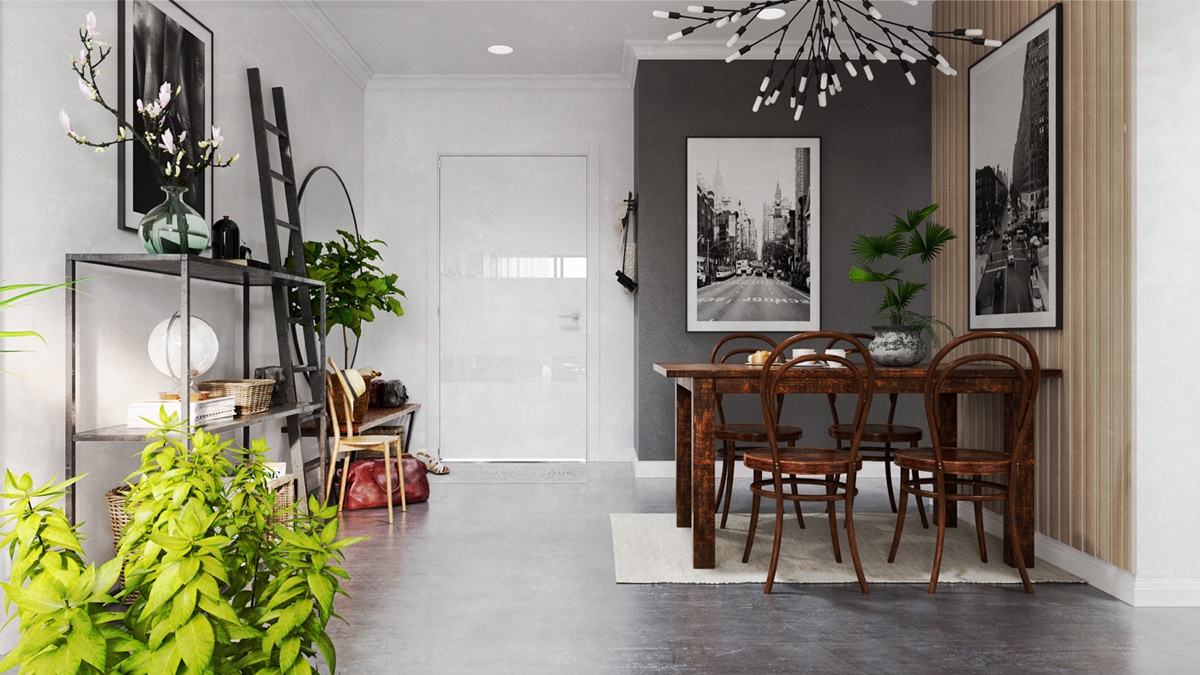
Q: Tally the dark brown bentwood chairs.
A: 4